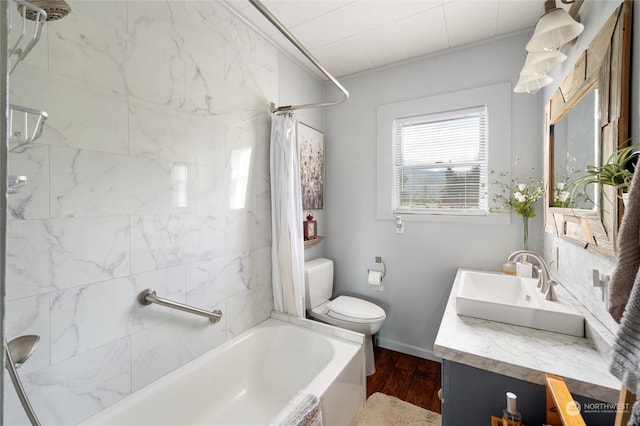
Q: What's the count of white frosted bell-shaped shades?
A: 3